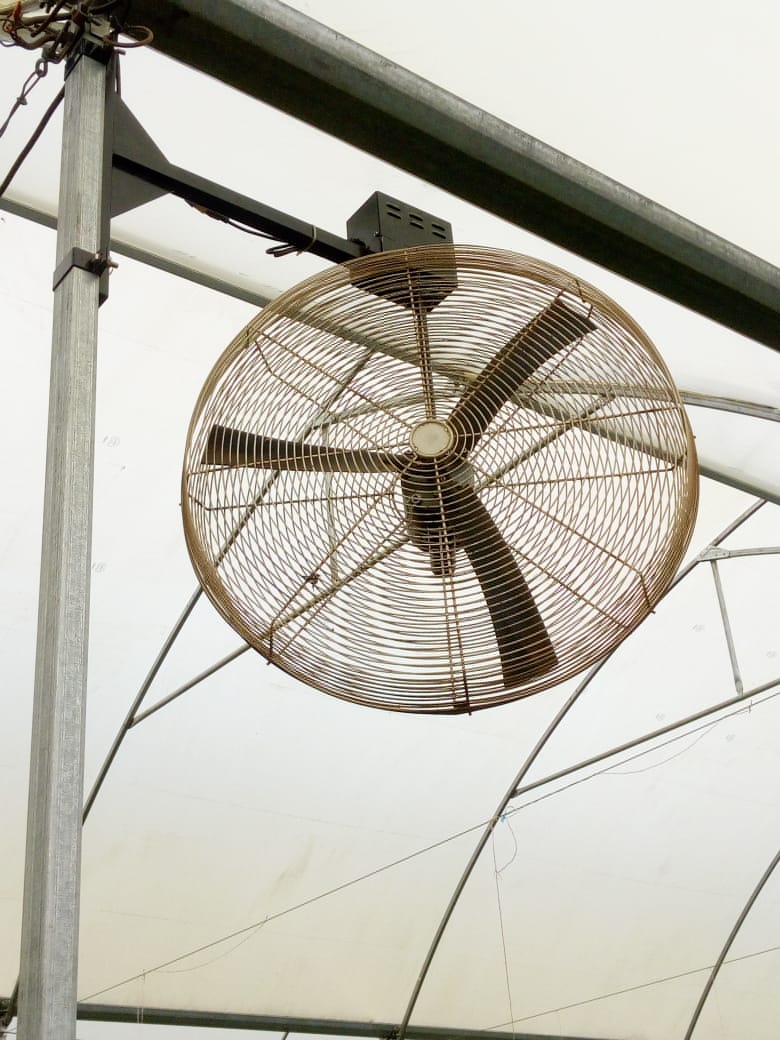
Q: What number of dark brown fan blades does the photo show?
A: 3